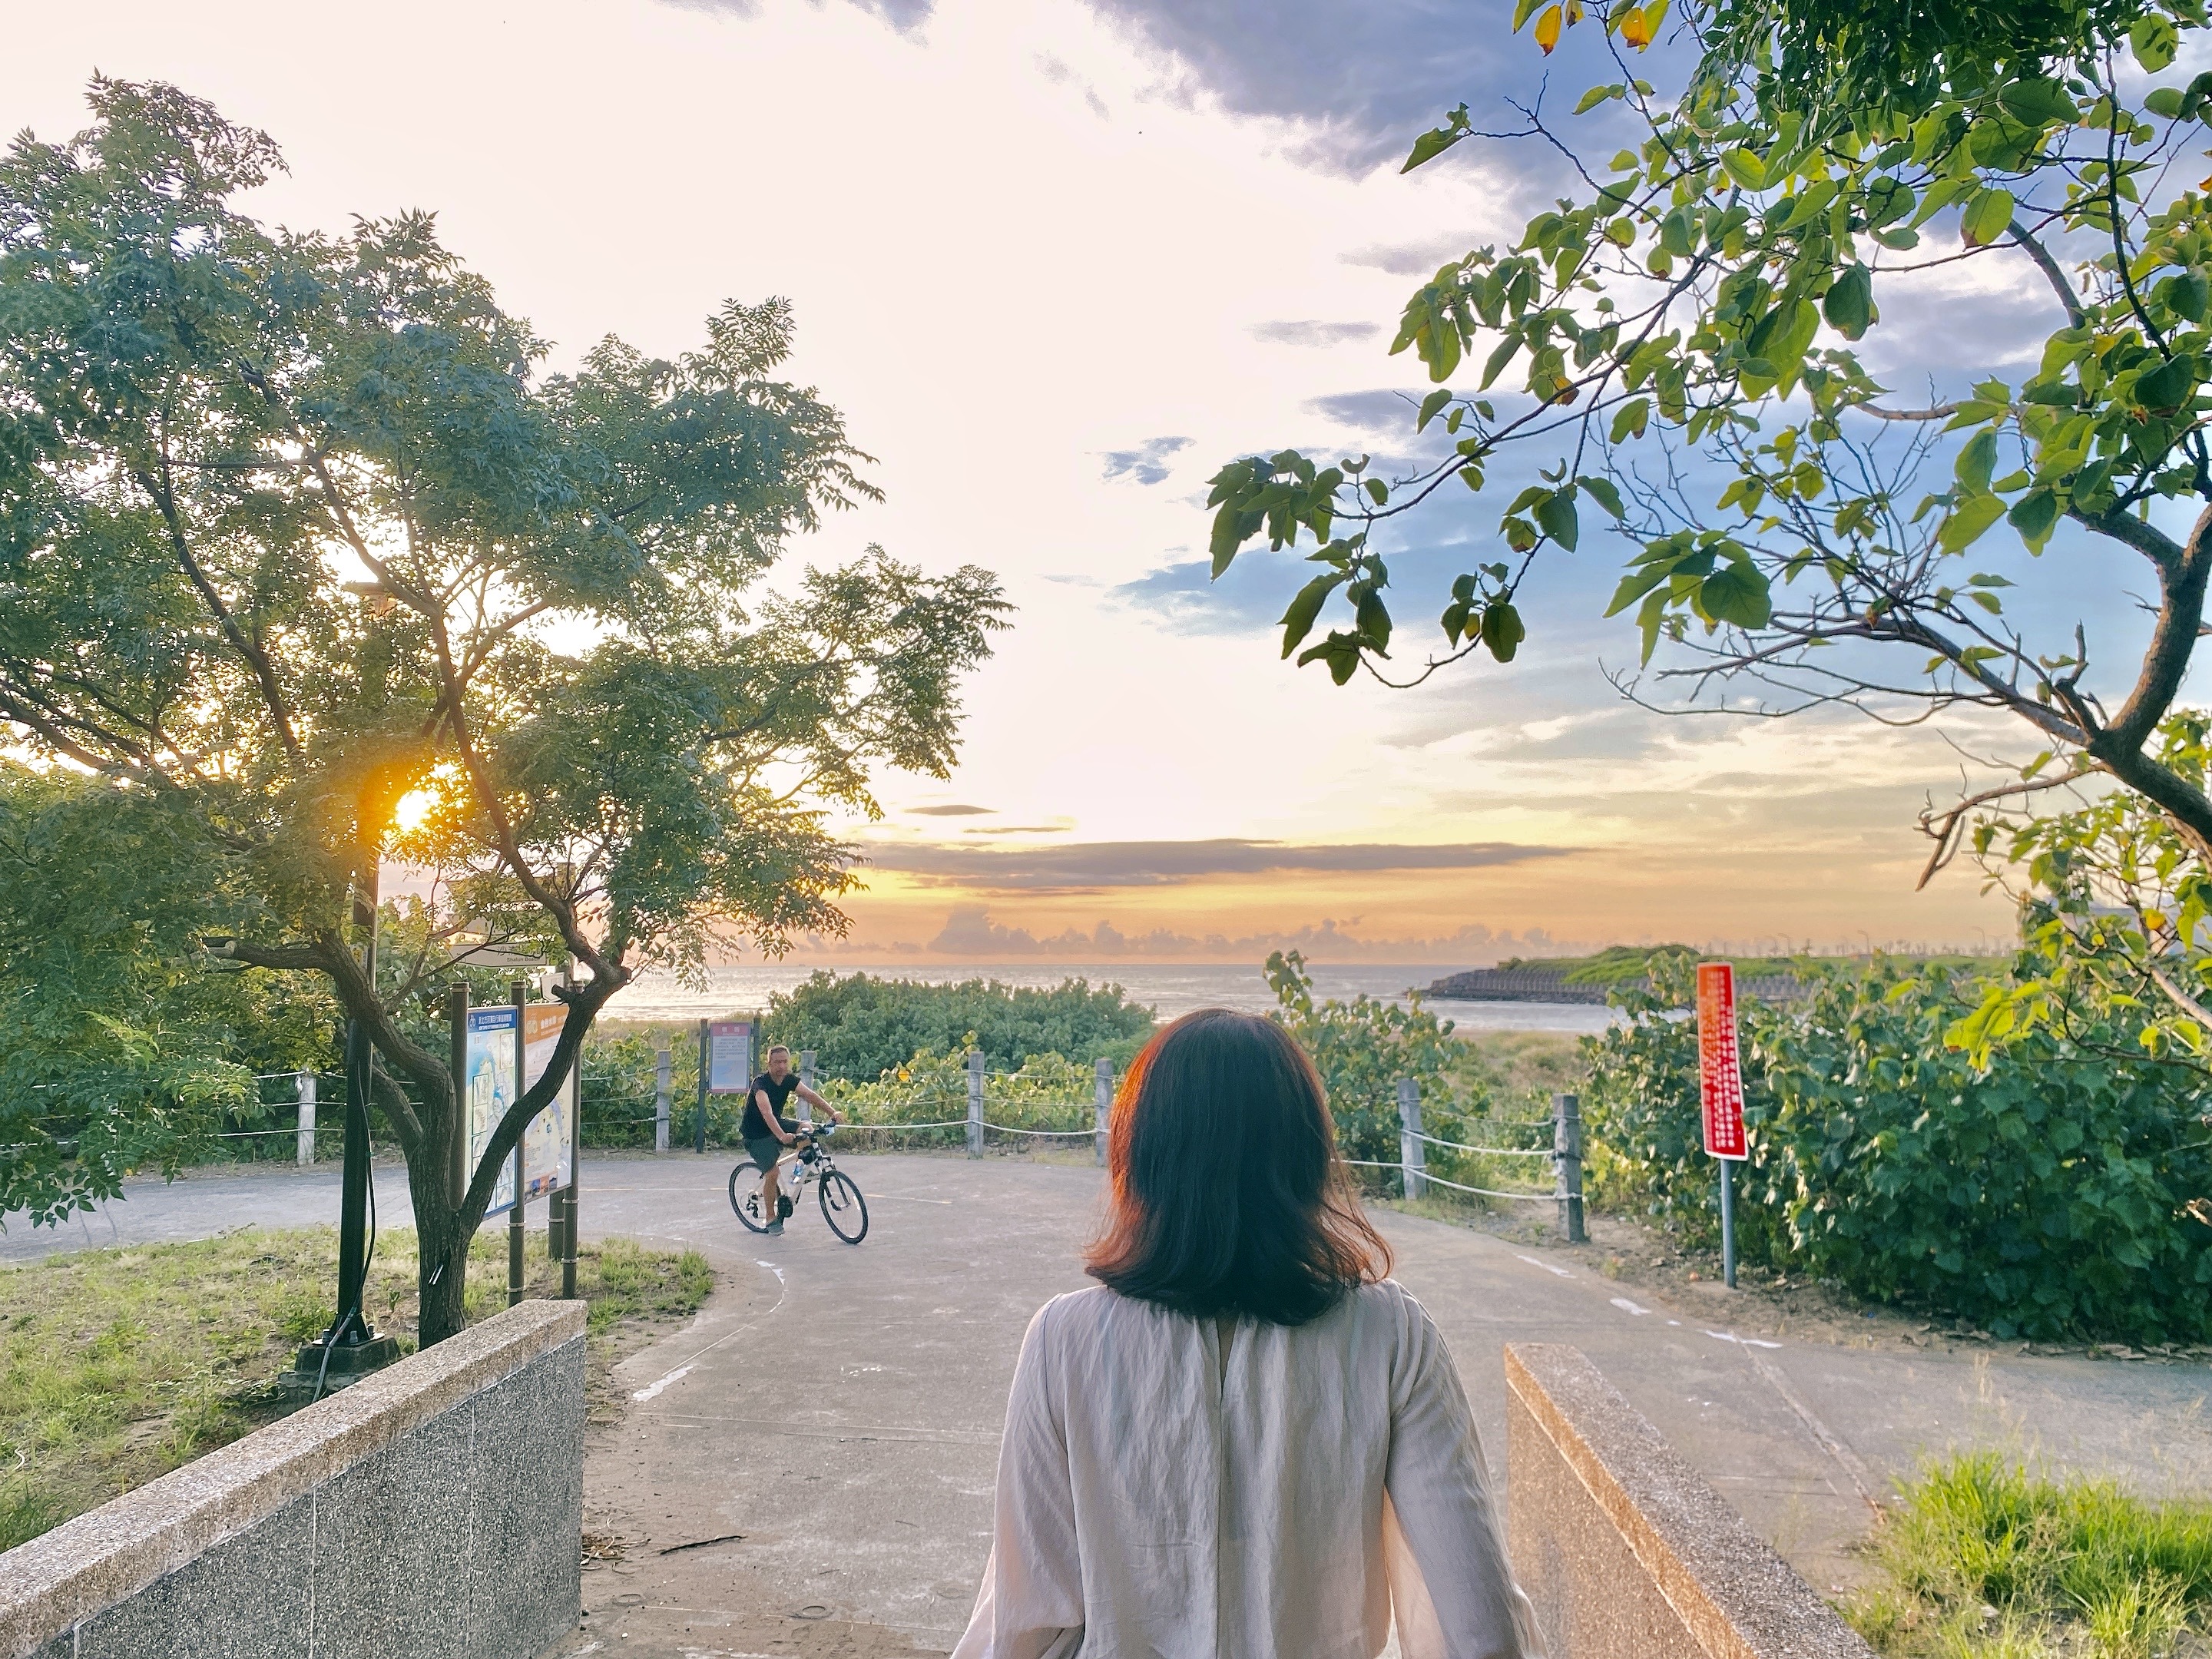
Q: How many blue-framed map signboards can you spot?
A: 1